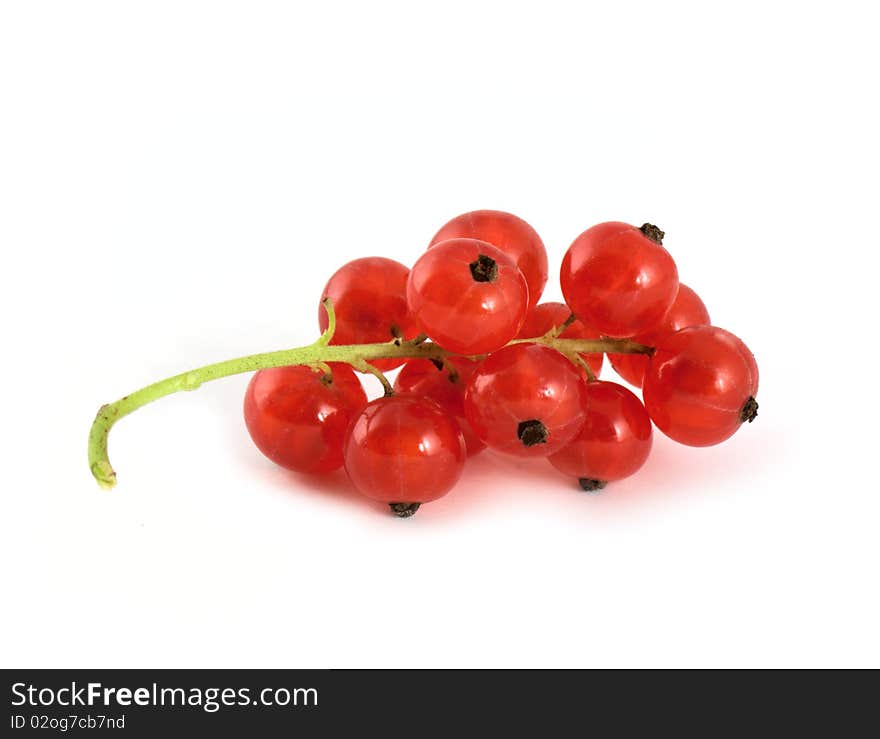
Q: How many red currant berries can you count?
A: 12